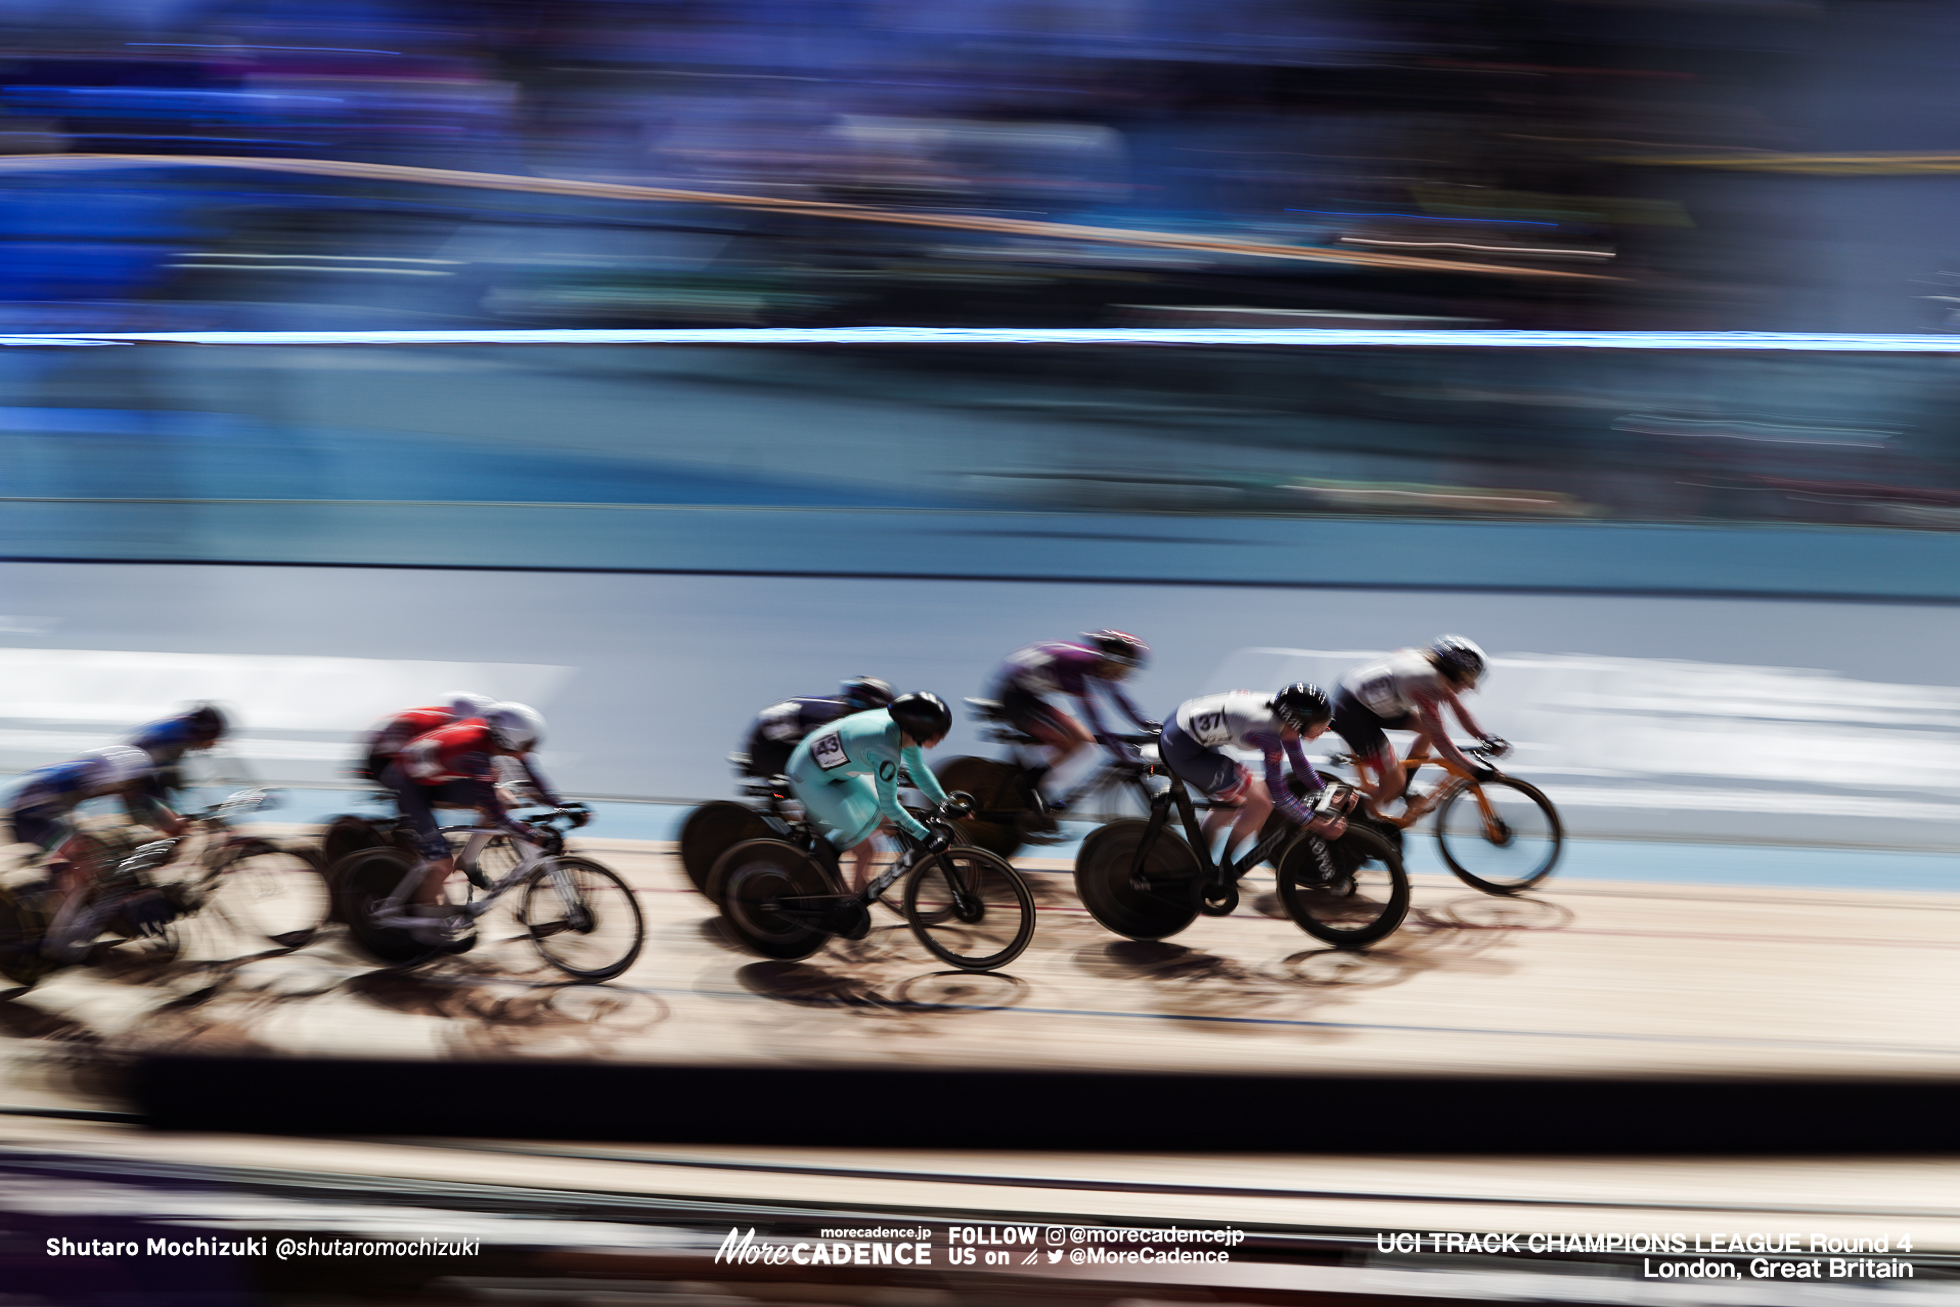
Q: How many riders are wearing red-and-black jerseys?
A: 2